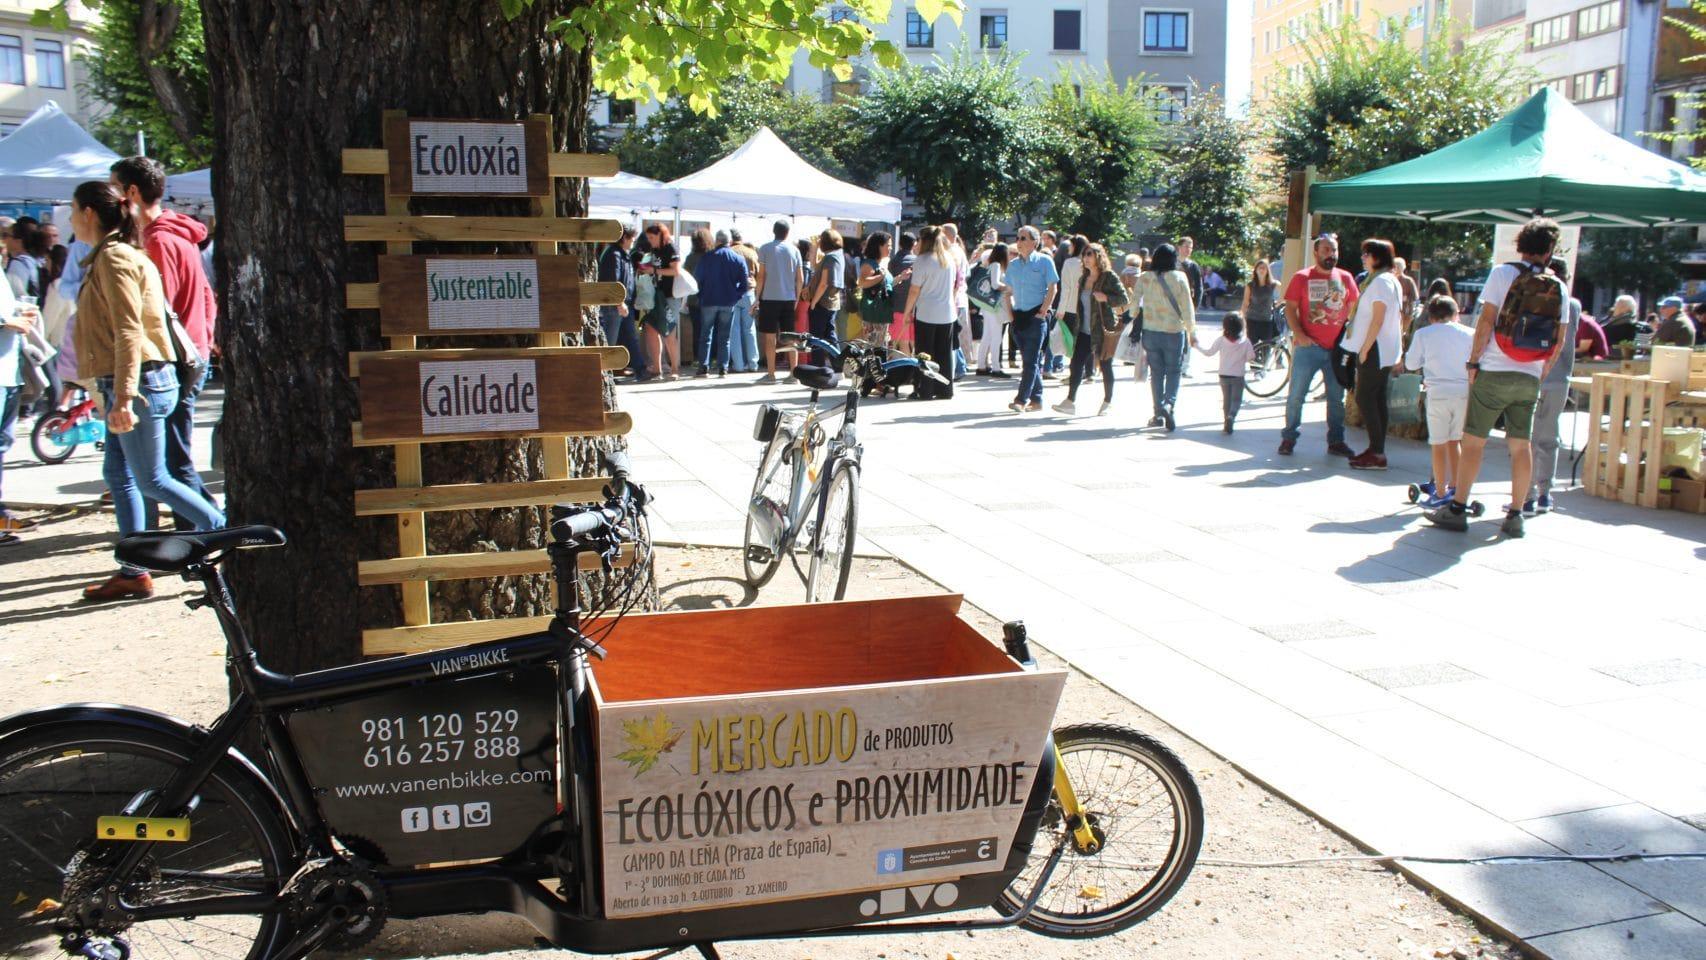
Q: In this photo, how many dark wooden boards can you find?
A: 3